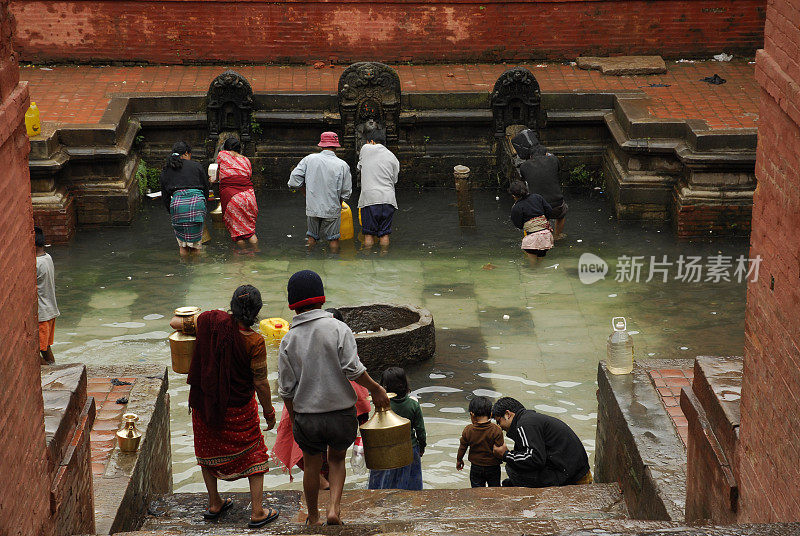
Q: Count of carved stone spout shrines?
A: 3